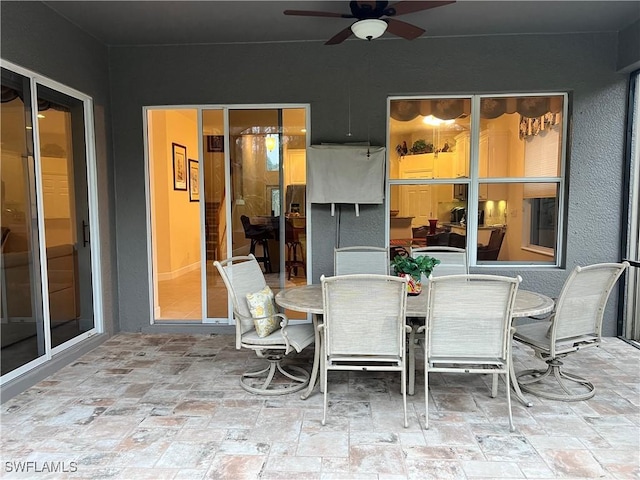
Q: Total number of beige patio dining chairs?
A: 6